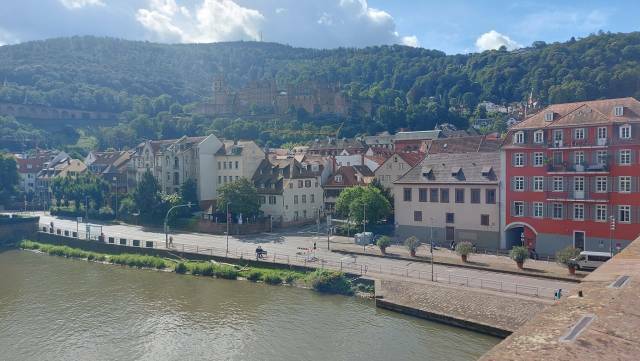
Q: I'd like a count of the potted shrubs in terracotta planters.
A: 5